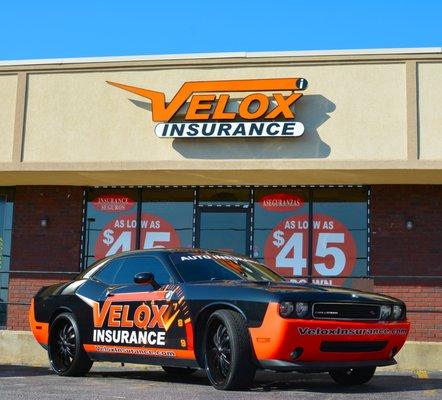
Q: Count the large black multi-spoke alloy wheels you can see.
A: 2